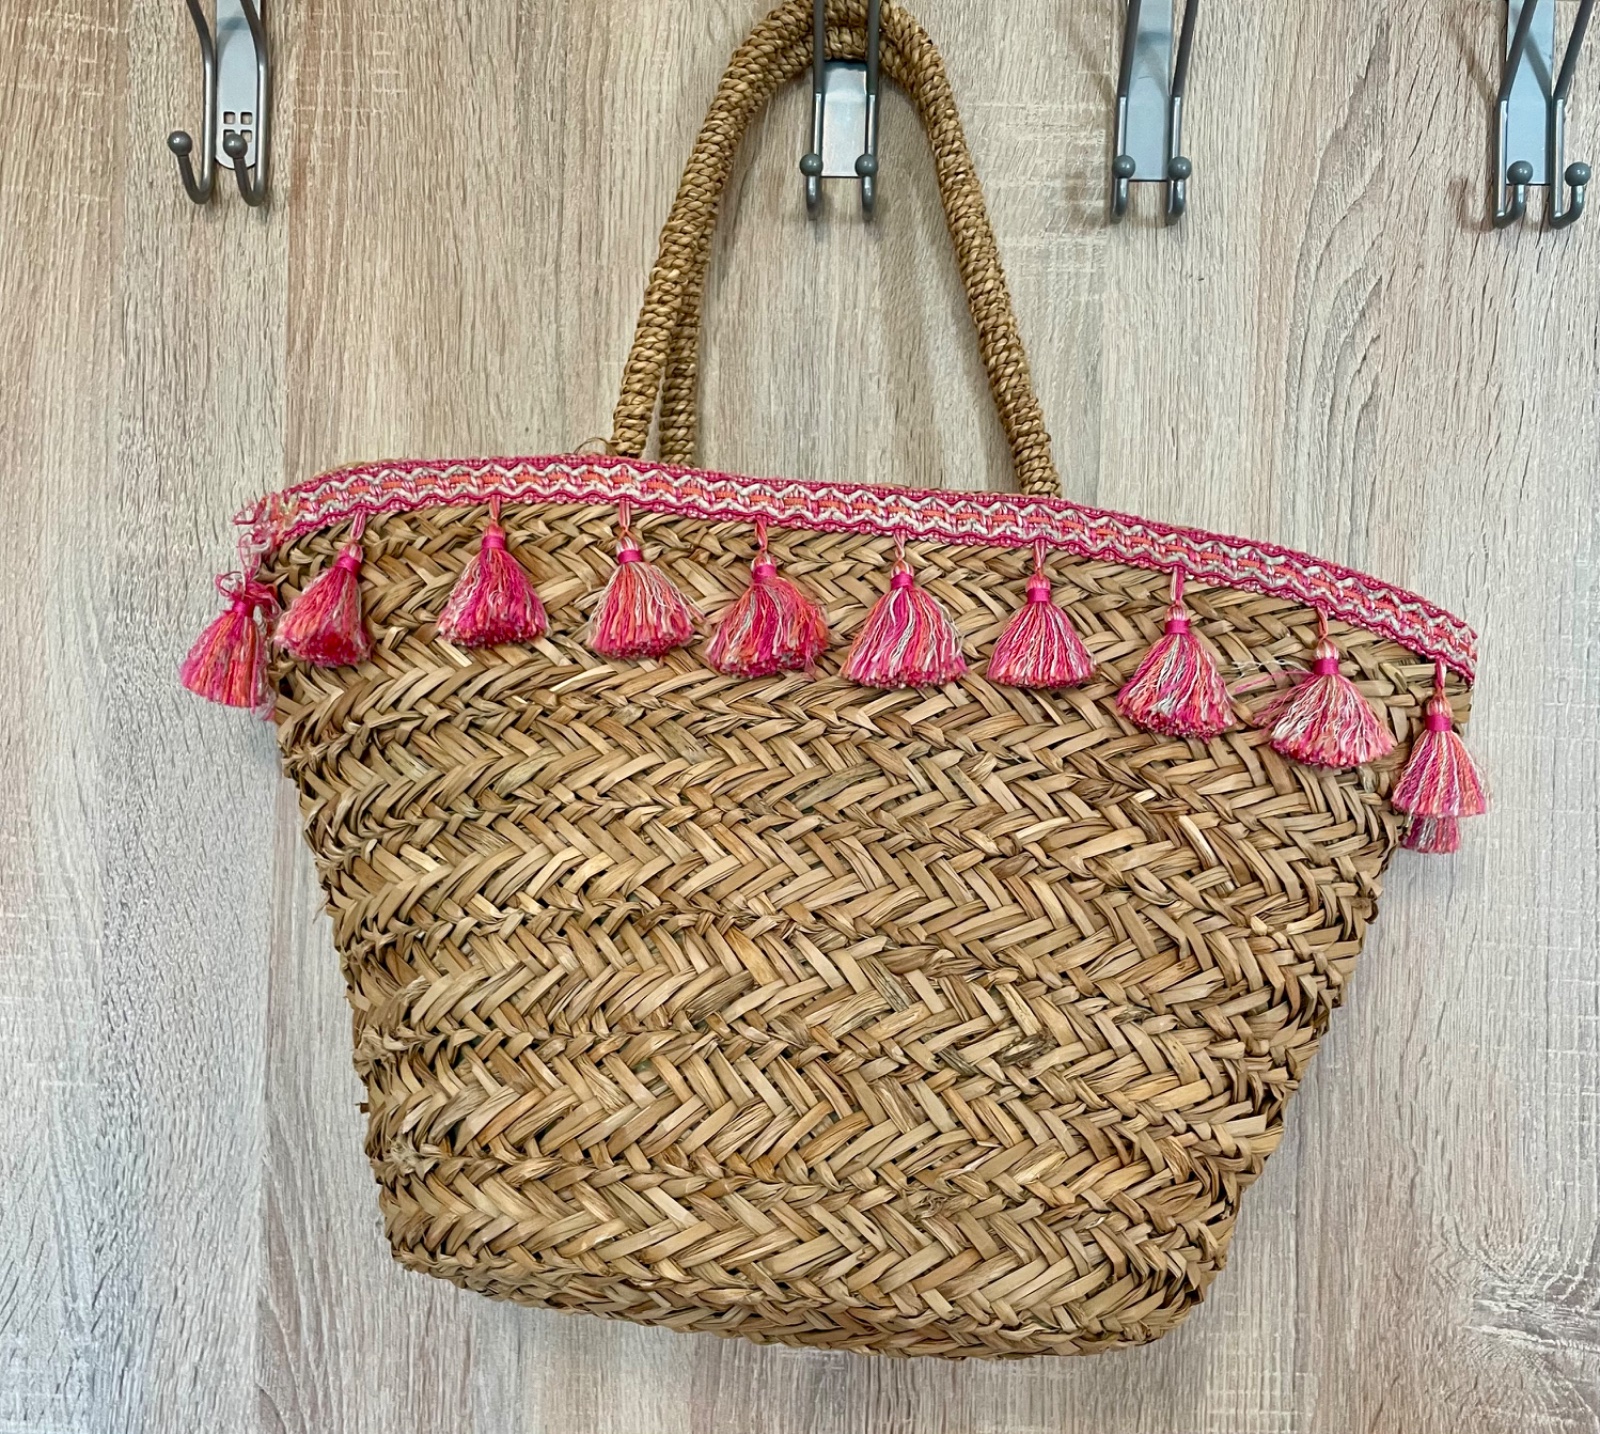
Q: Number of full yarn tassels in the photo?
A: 10